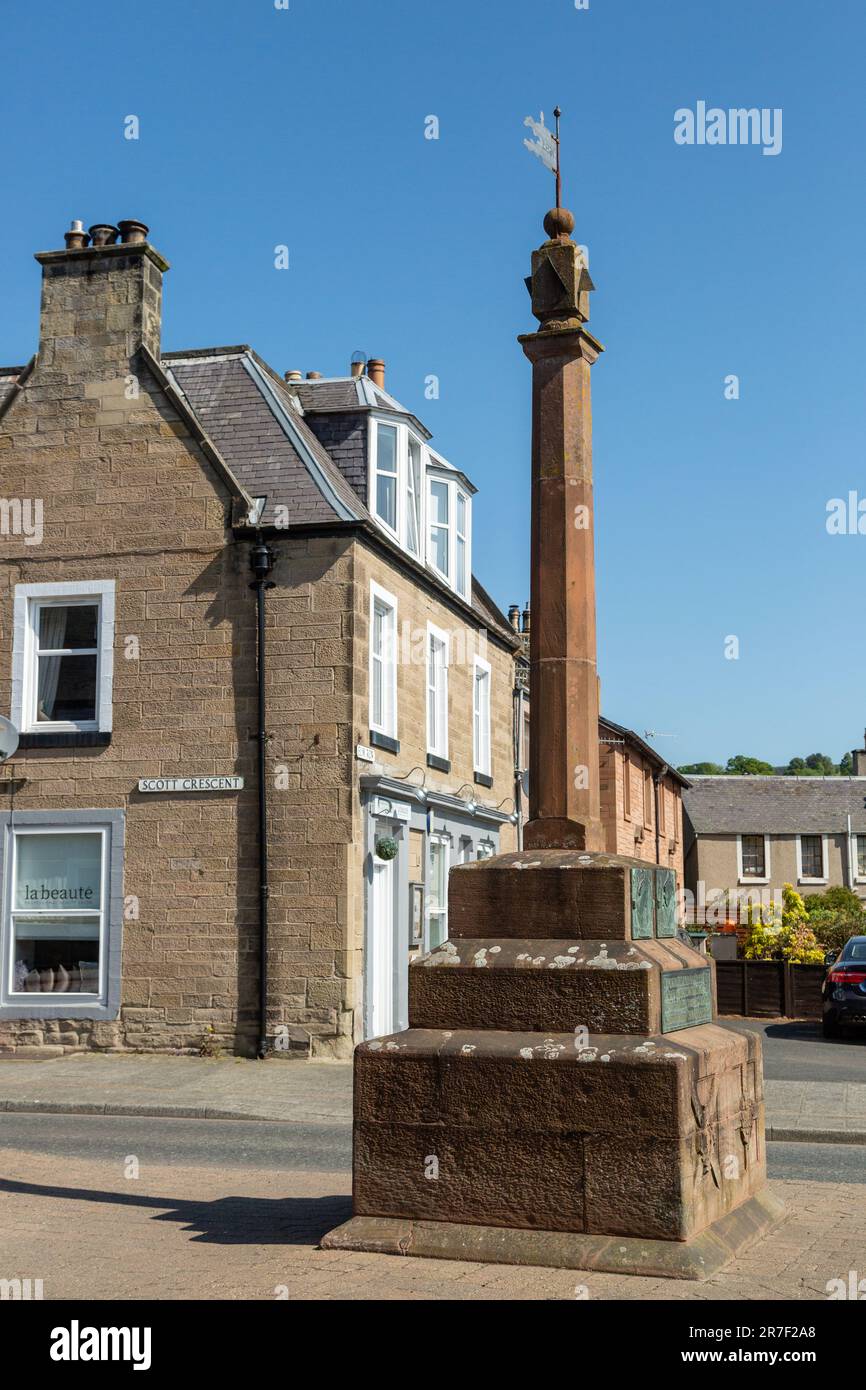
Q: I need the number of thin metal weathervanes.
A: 1